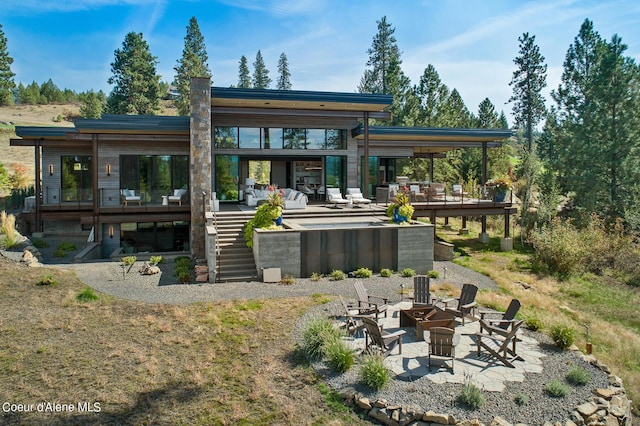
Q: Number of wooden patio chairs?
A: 8